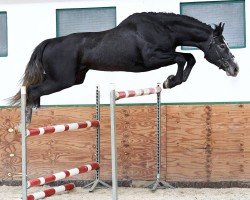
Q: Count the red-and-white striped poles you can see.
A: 4